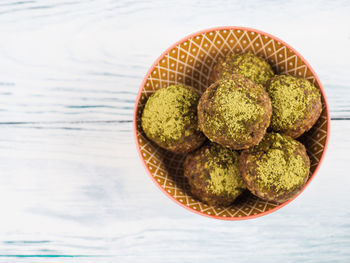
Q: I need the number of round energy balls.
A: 6